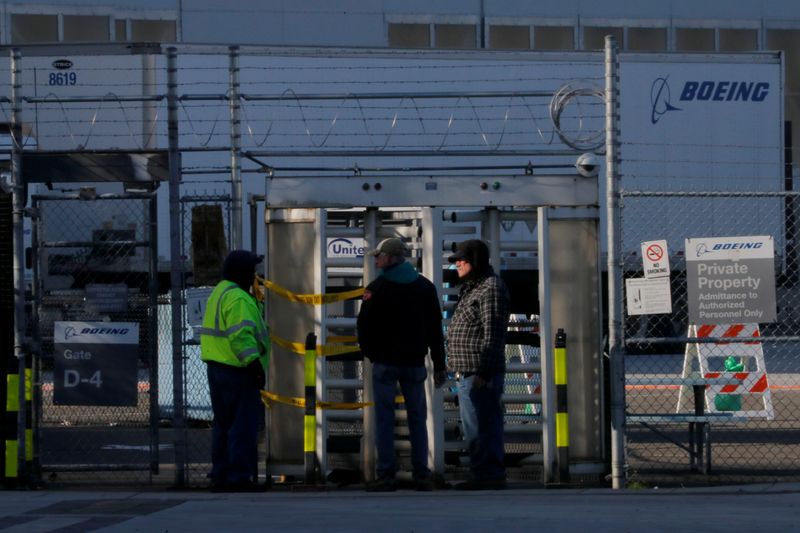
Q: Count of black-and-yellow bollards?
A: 4